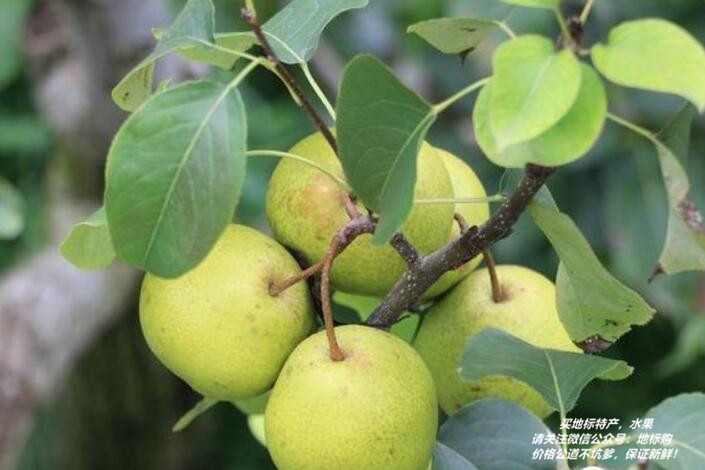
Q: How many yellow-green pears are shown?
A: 5